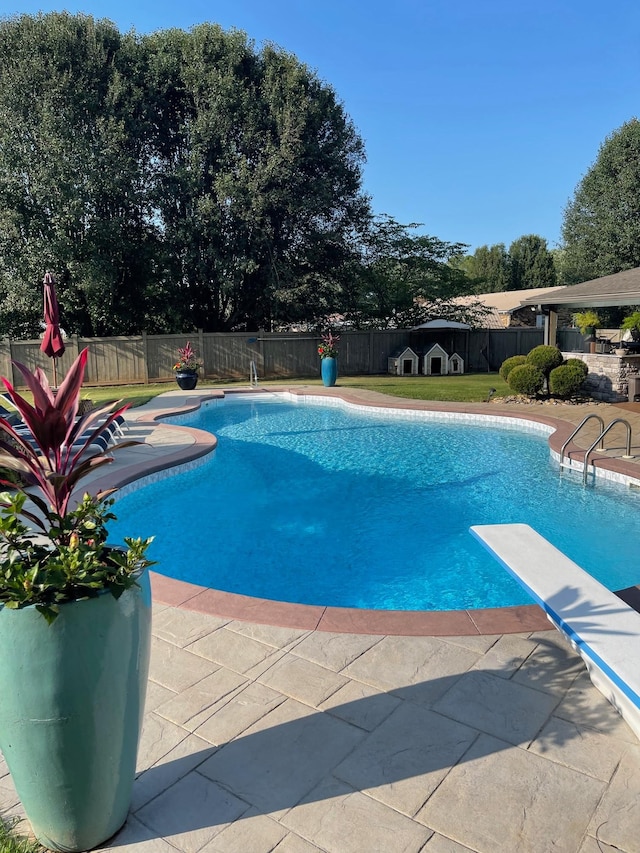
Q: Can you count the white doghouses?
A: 3